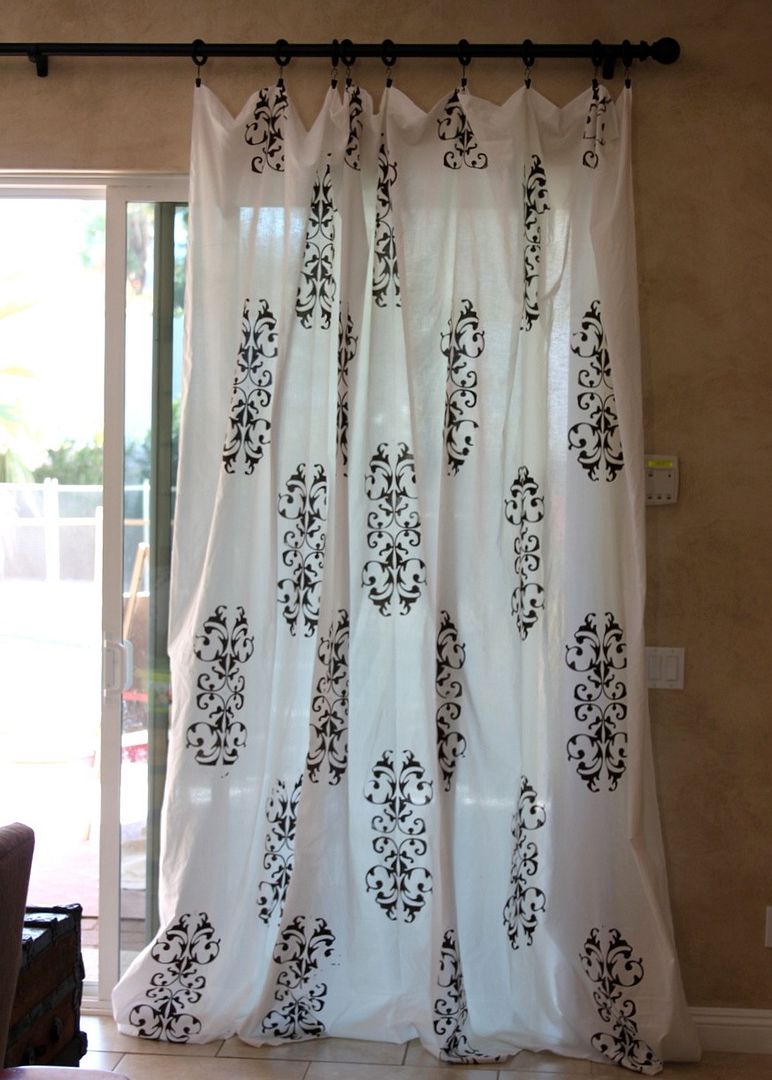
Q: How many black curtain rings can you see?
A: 9